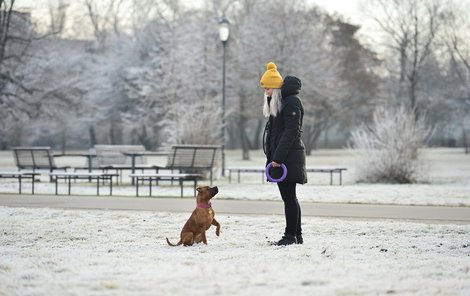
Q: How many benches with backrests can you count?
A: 3